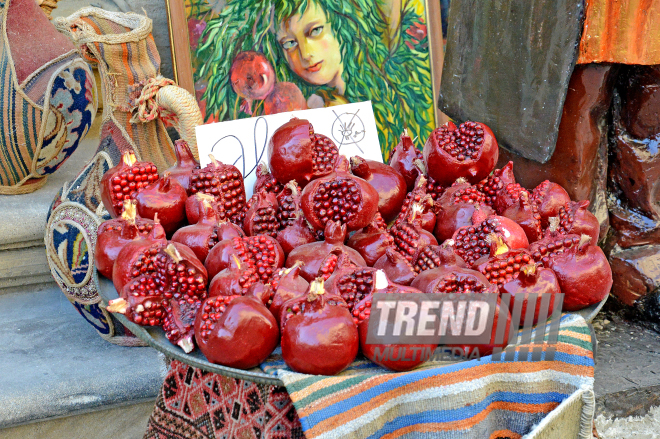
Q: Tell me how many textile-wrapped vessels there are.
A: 2